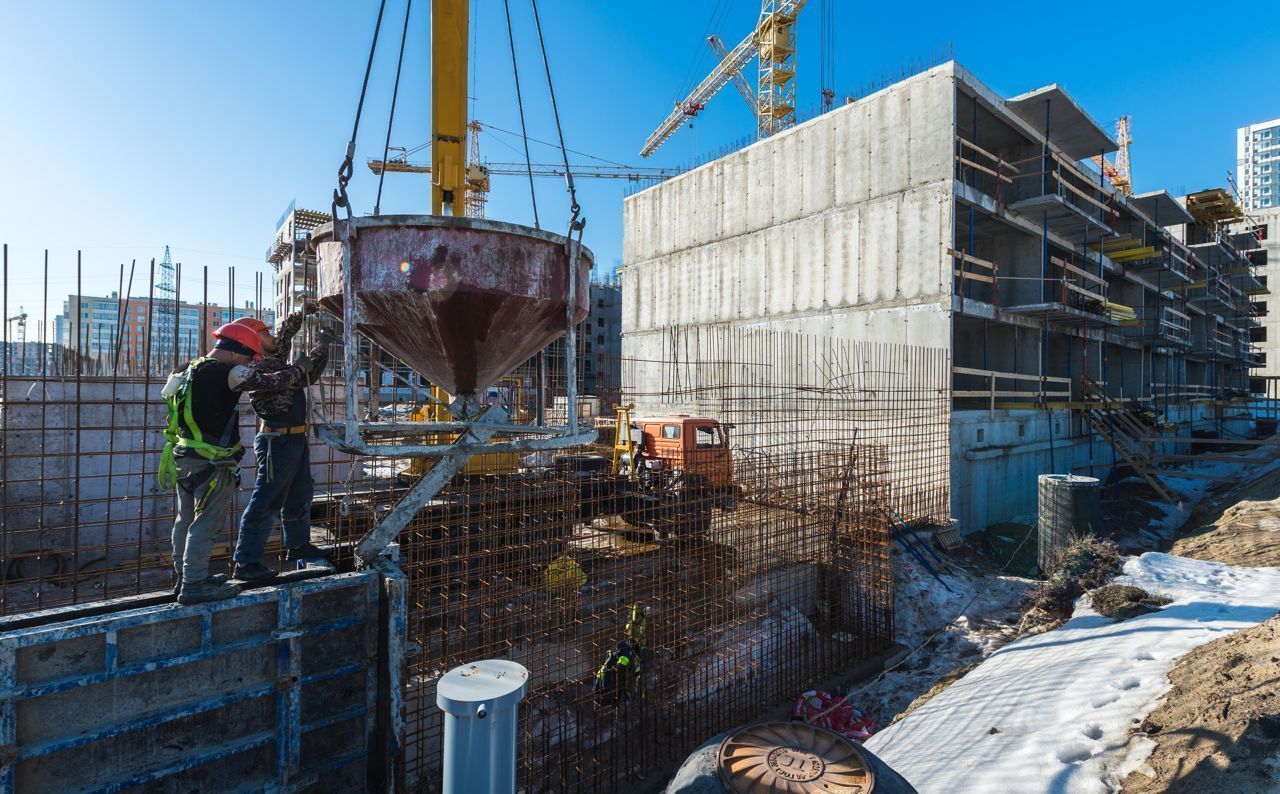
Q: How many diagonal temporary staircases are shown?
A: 1